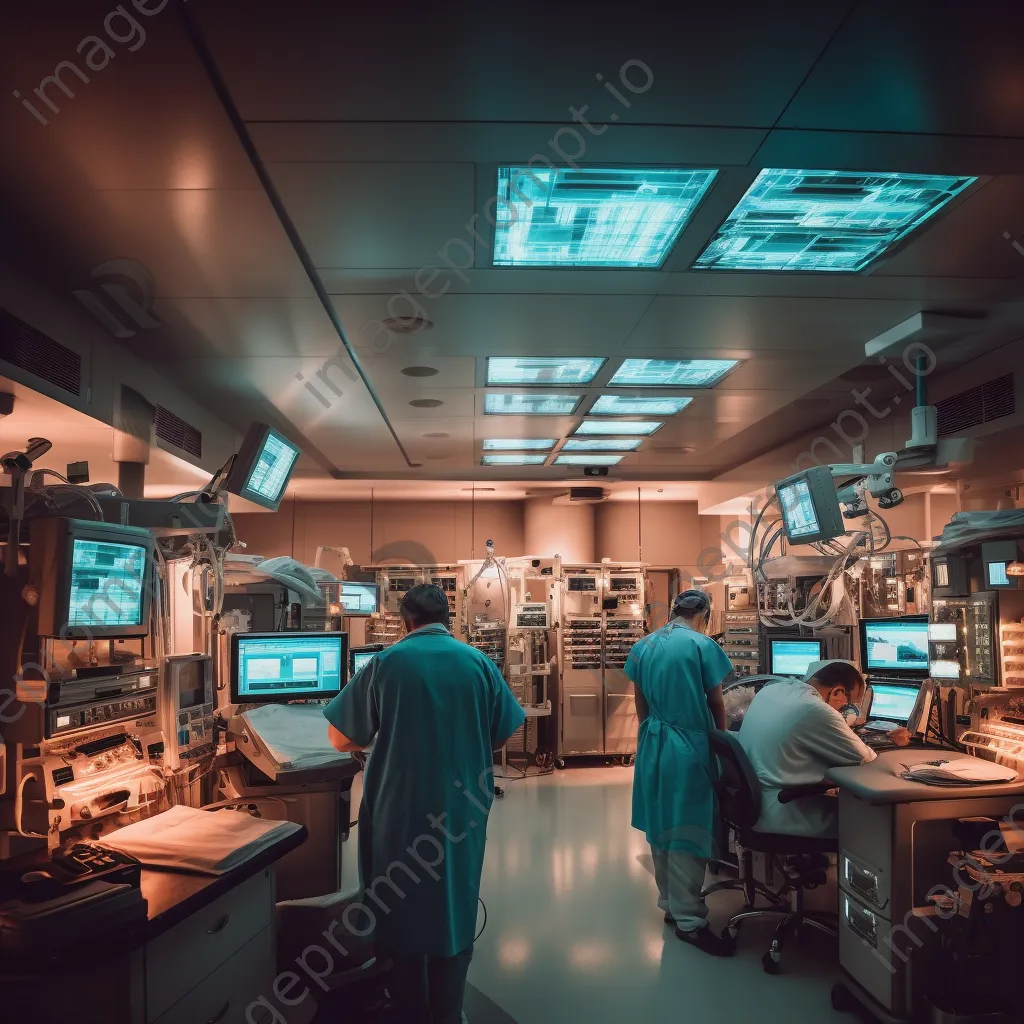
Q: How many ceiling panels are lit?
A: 11